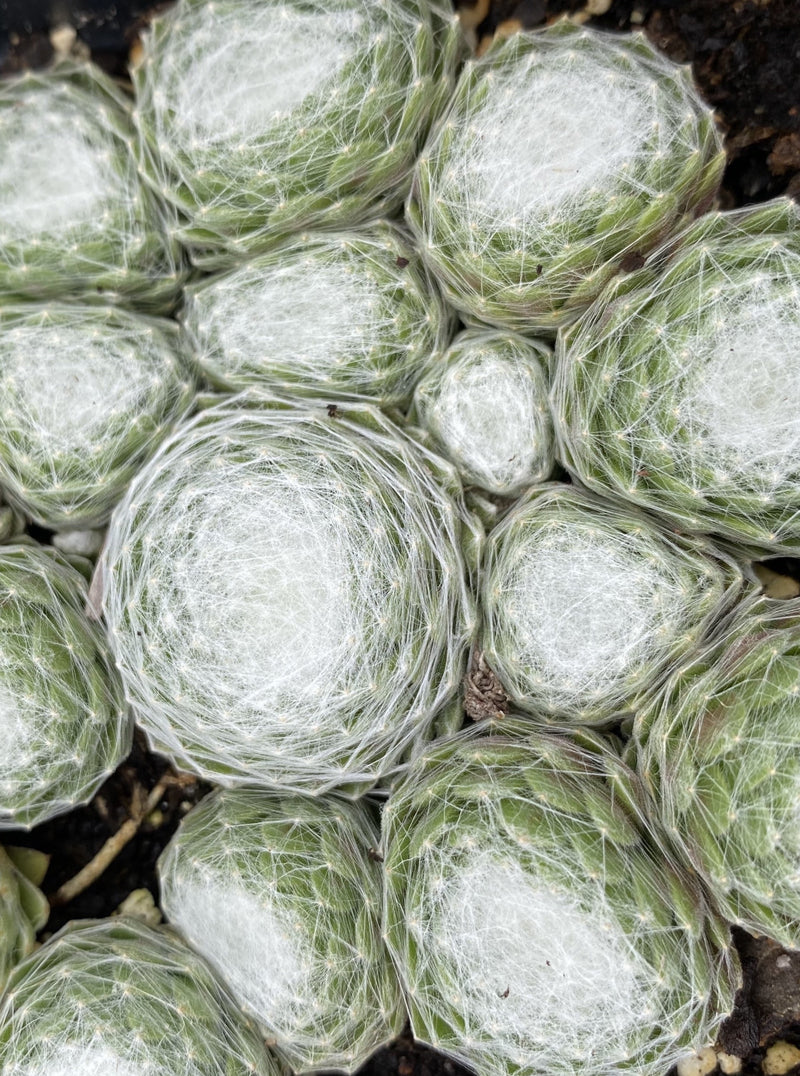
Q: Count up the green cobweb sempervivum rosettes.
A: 14